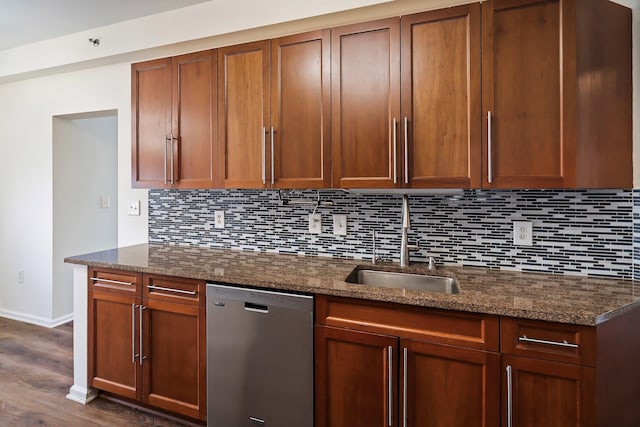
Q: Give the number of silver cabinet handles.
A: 15